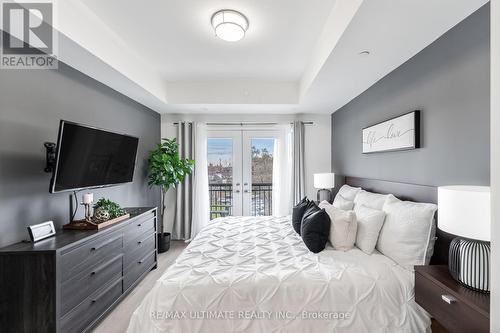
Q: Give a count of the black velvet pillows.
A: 2